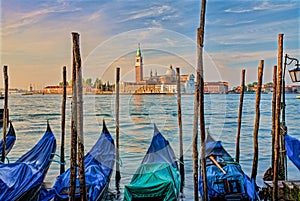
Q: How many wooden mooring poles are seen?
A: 12